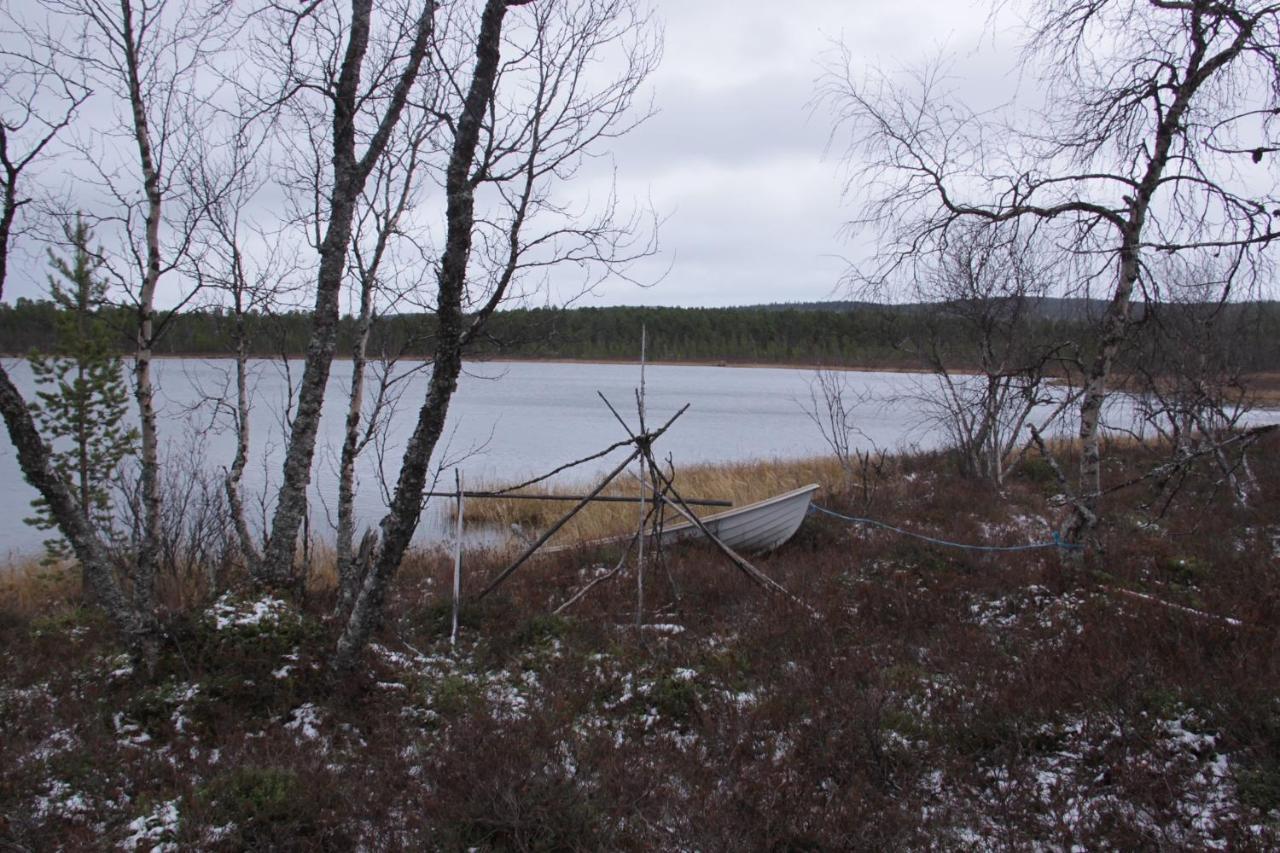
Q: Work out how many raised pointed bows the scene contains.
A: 1